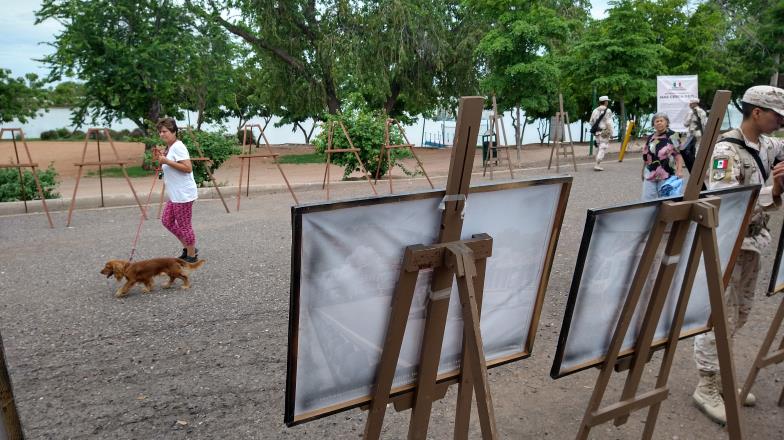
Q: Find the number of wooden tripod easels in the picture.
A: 11